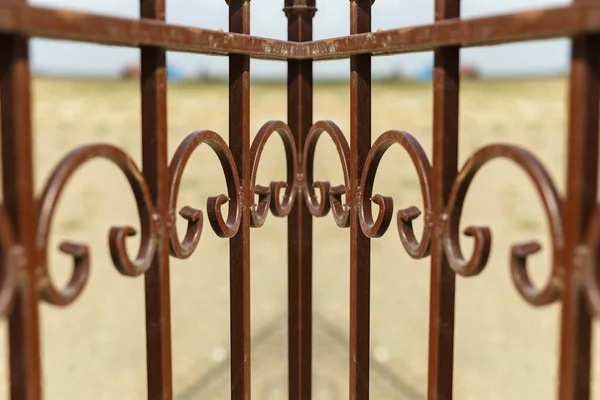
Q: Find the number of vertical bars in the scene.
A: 7